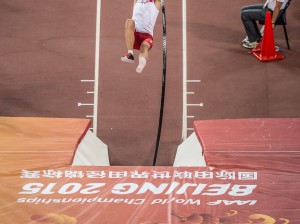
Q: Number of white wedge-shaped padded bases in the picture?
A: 2